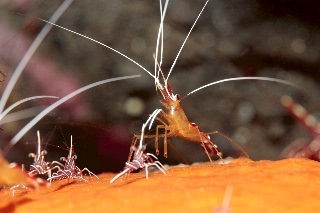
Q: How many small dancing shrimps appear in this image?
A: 3